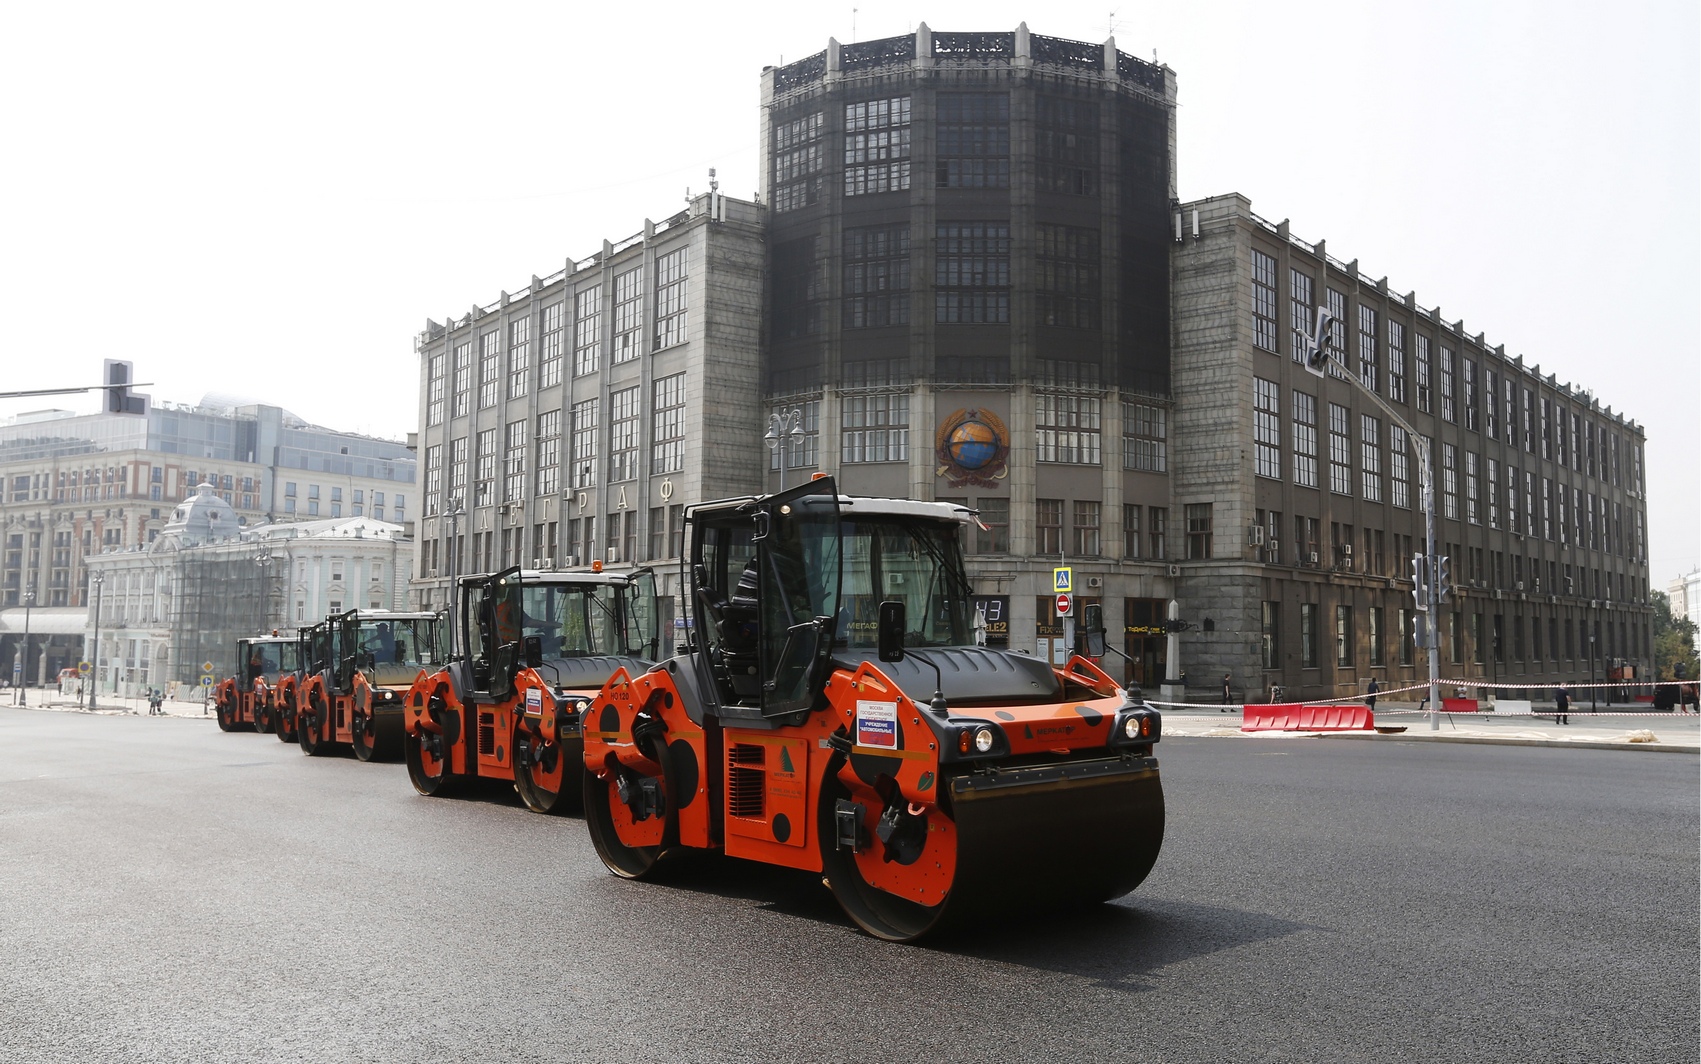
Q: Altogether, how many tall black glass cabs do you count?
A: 5